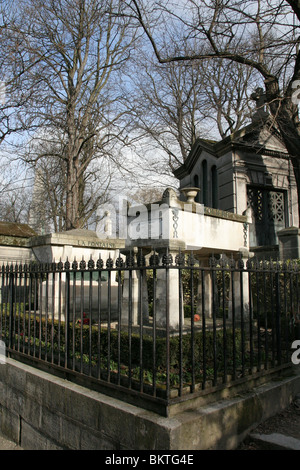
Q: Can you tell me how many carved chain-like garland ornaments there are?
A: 2